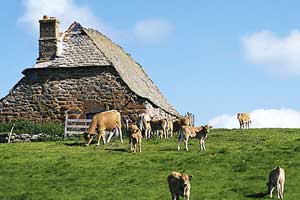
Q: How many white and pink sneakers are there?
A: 0